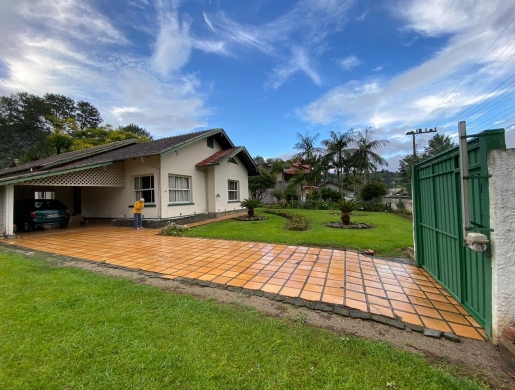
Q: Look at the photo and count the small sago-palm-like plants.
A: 2